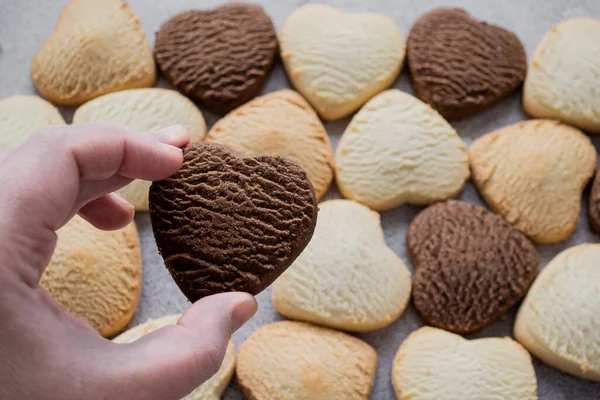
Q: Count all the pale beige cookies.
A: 9